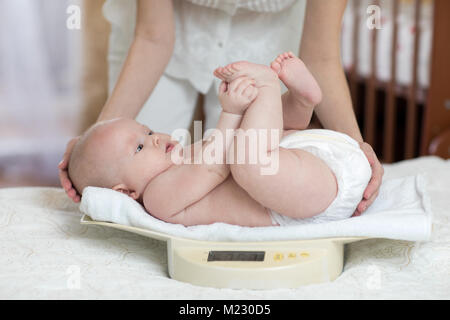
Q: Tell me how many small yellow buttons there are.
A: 3